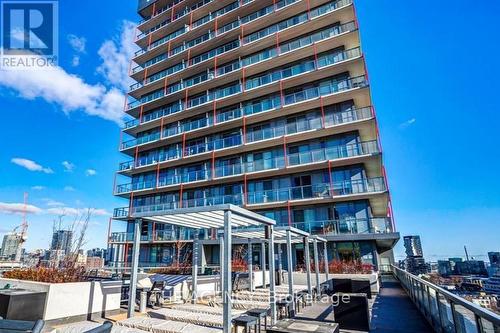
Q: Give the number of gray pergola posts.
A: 12